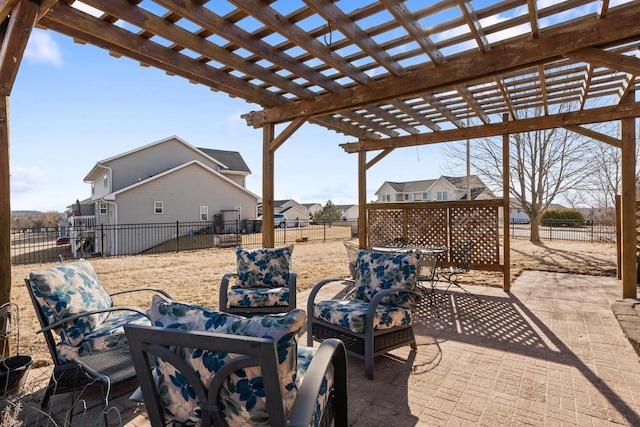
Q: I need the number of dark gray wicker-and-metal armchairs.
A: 4